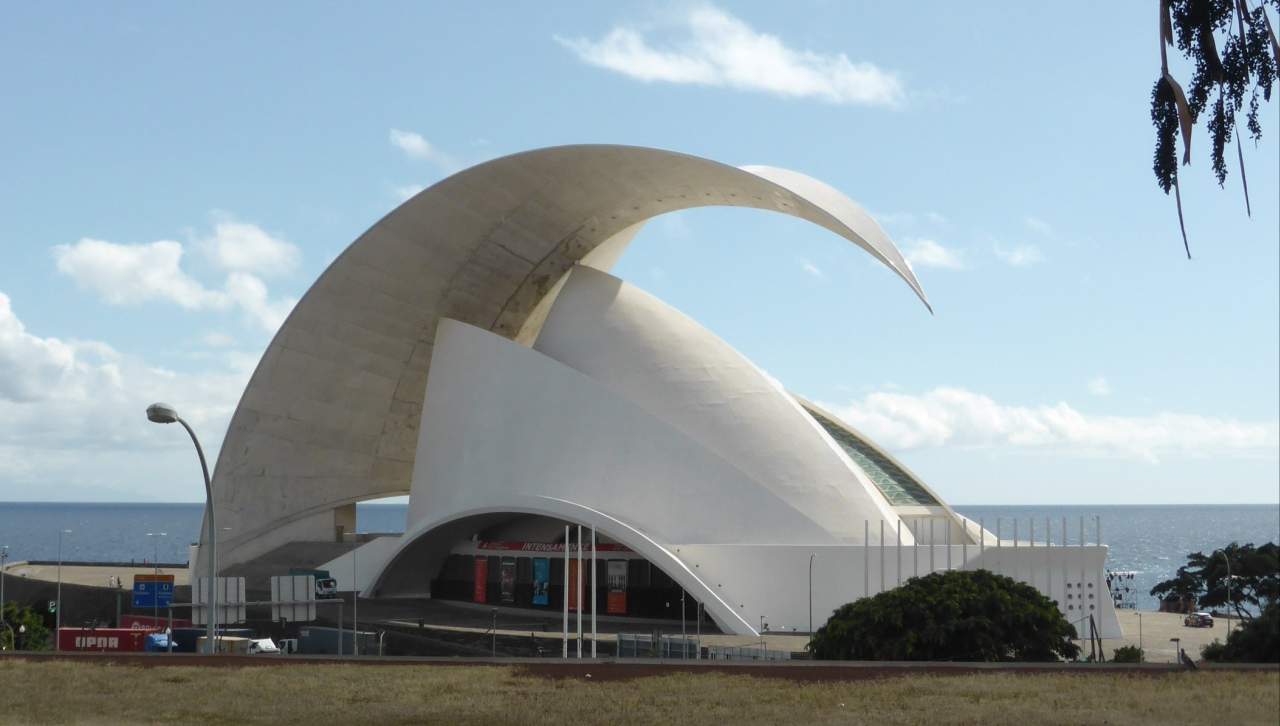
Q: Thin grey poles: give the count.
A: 15